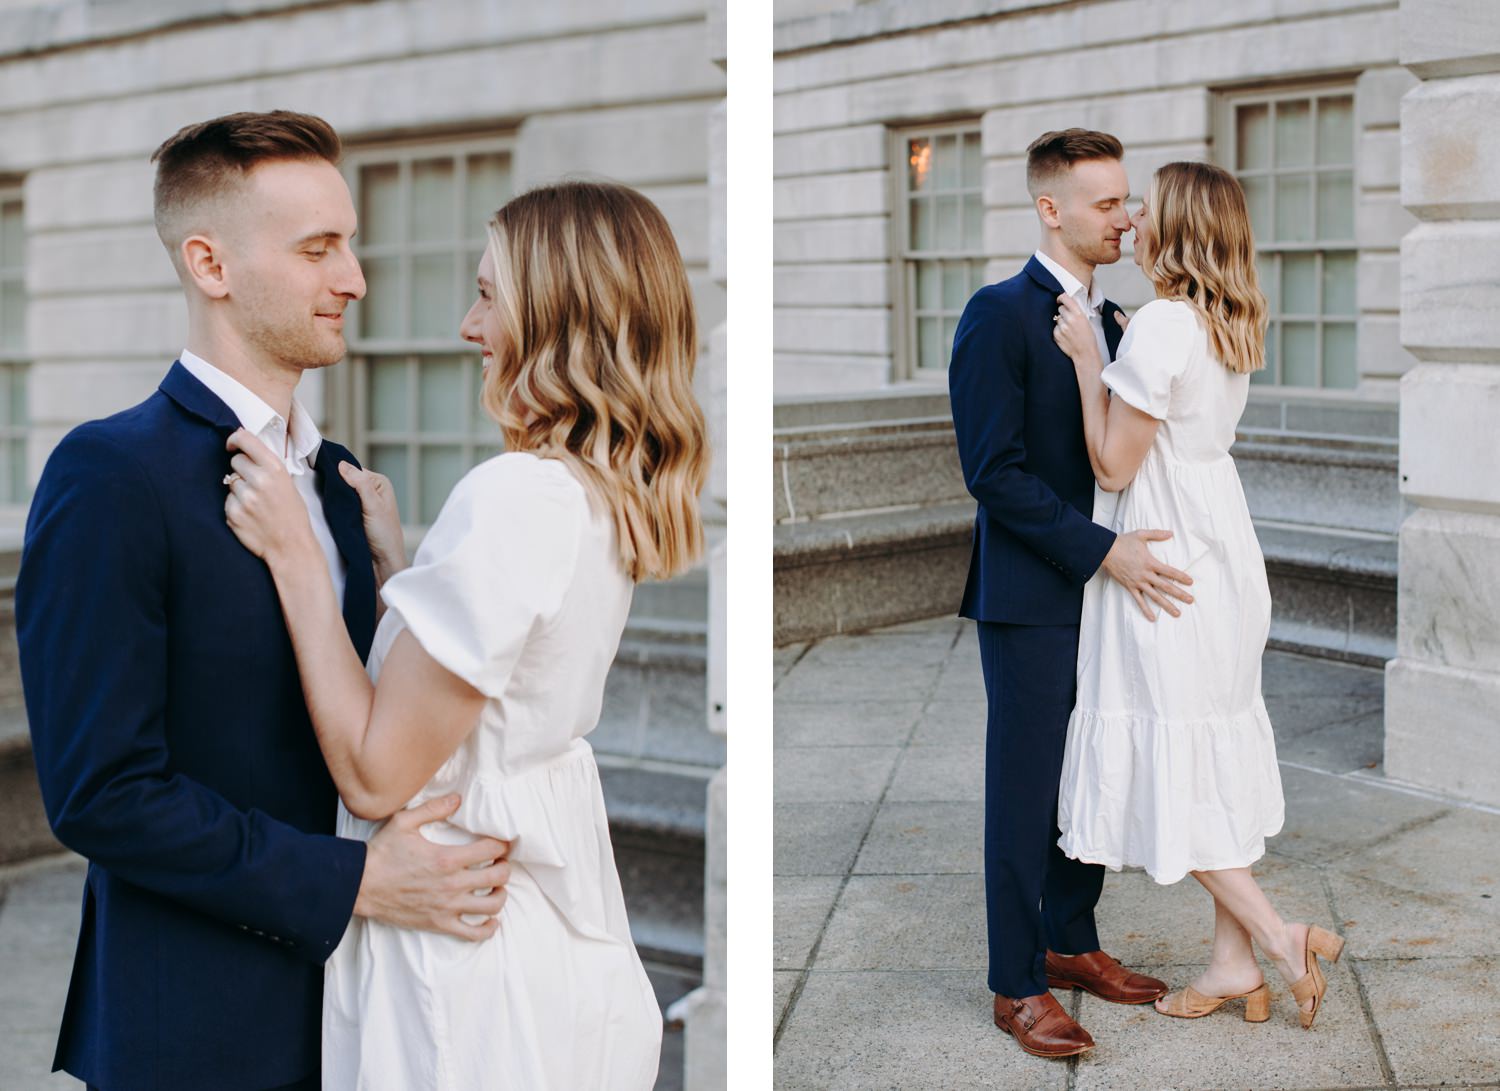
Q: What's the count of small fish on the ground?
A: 0